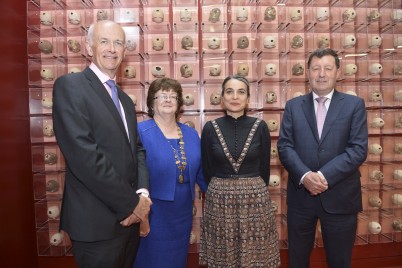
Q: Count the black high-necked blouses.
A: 1